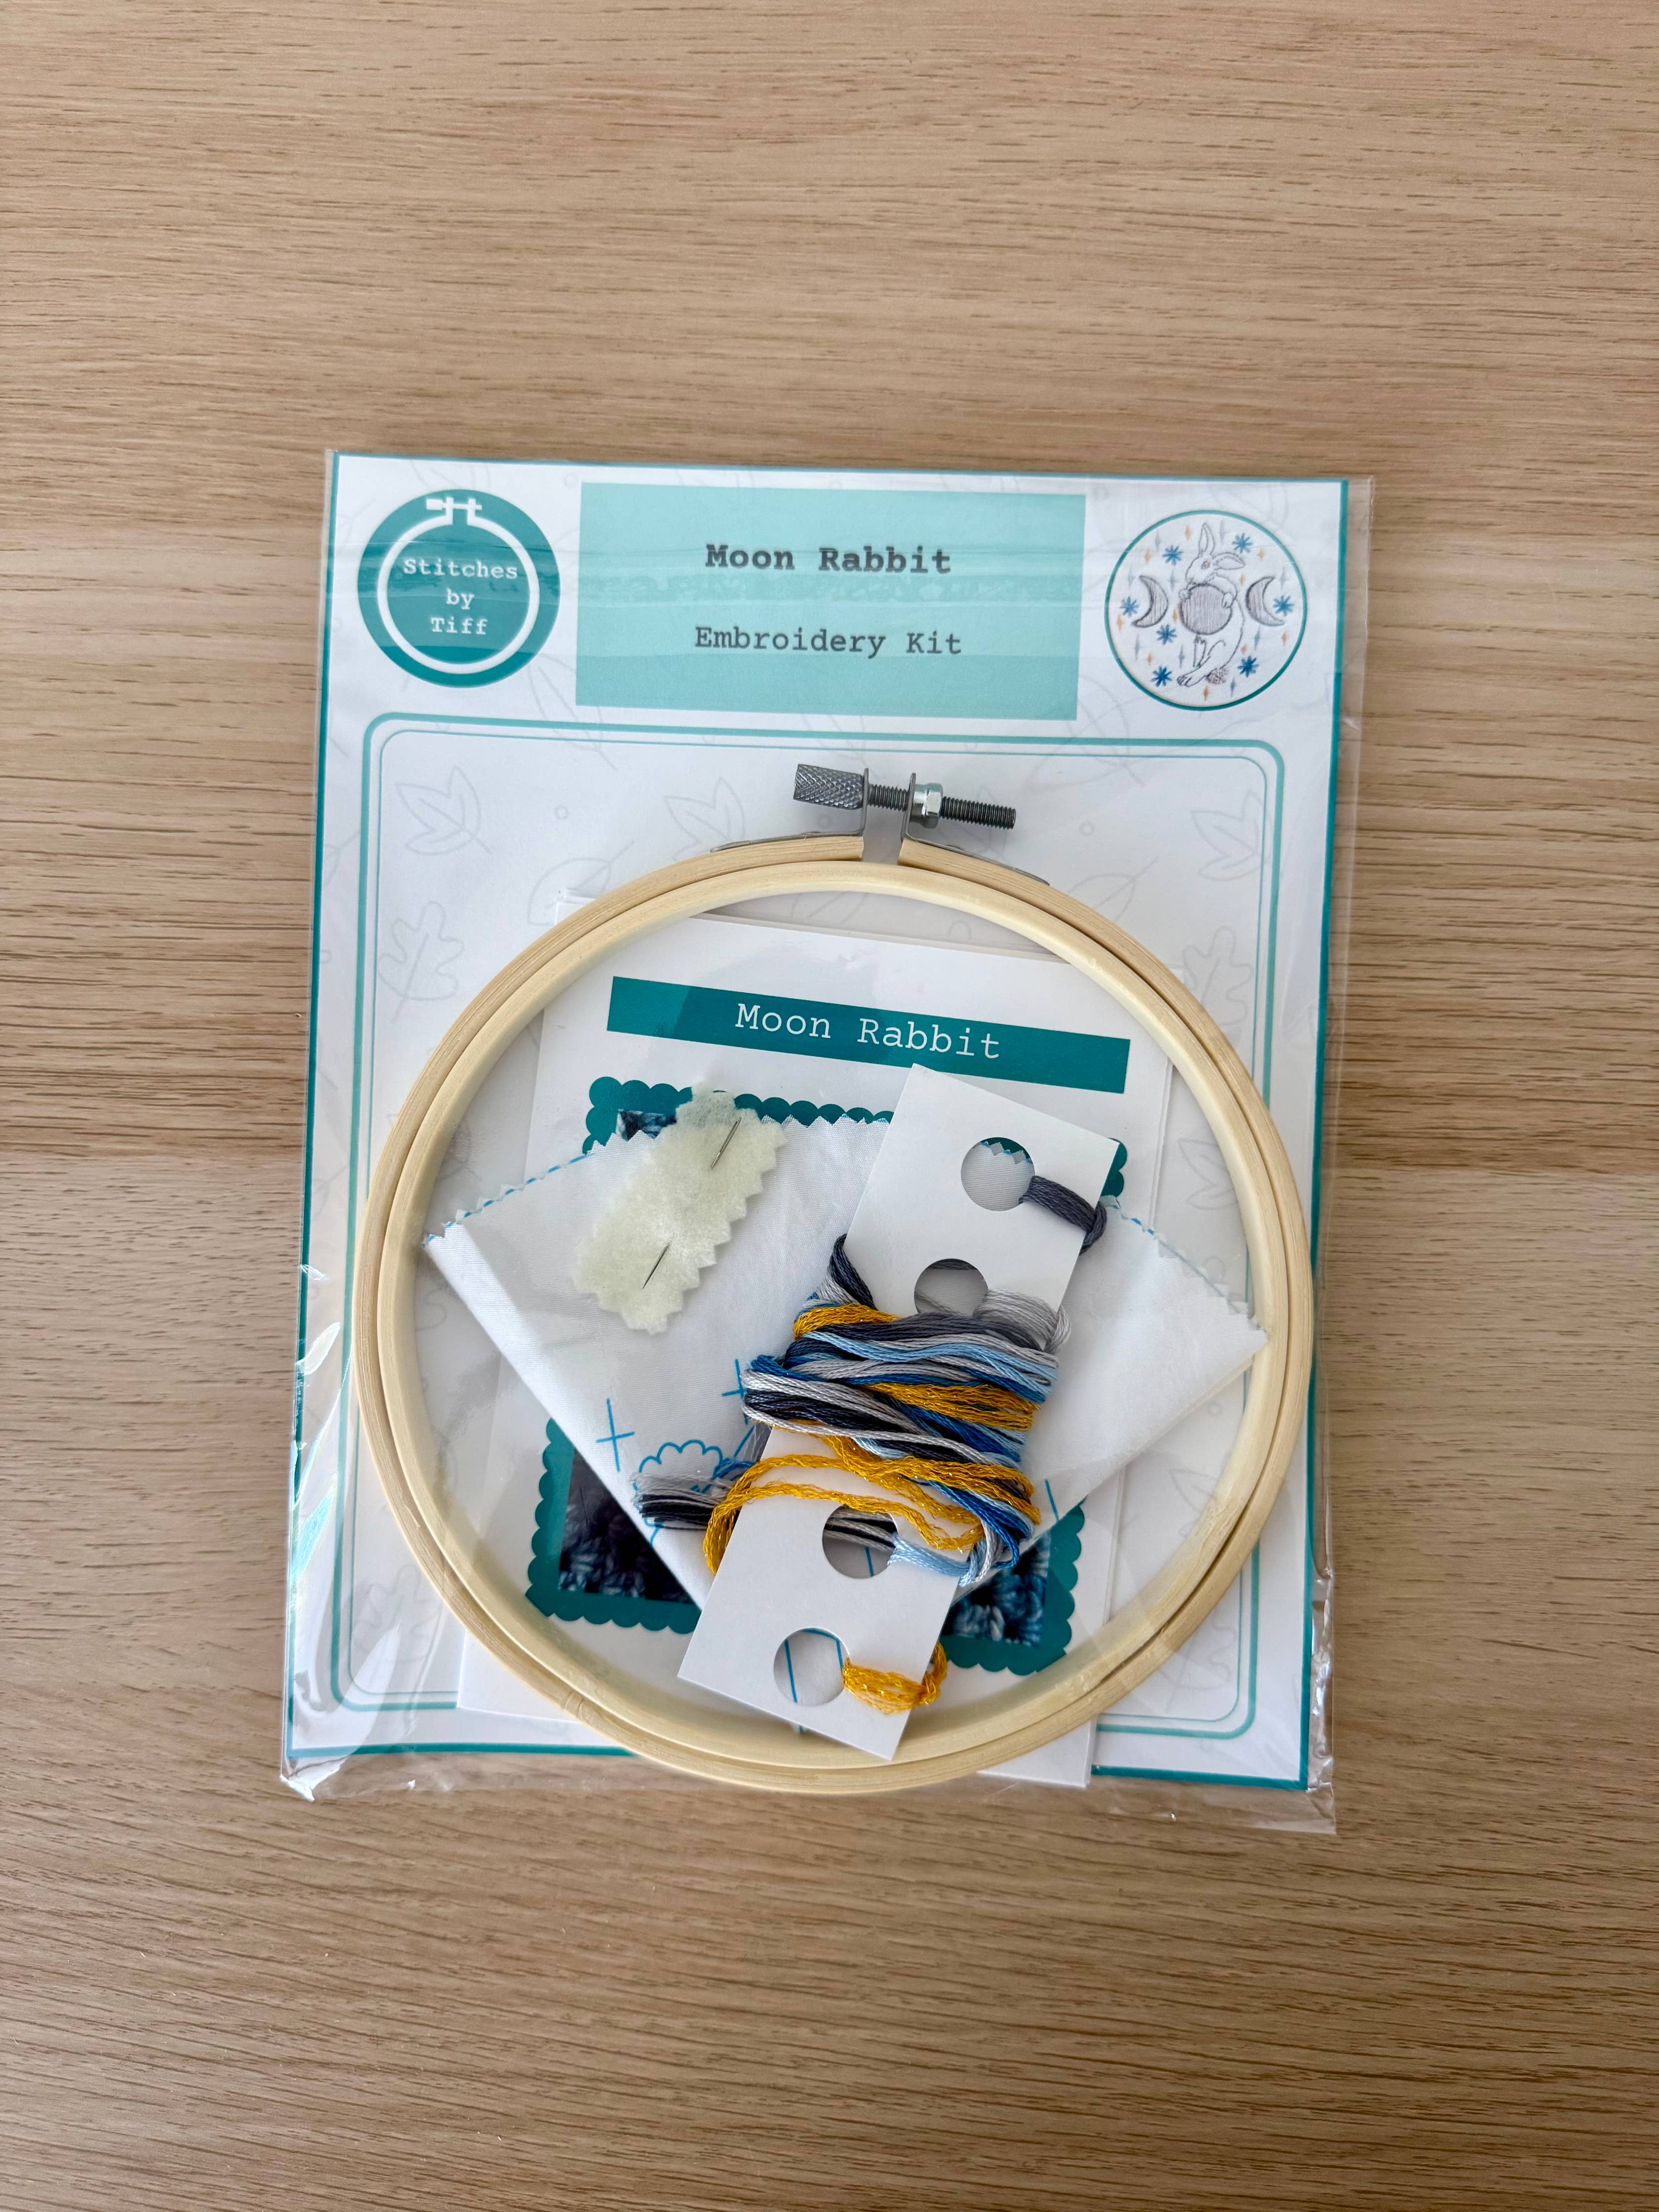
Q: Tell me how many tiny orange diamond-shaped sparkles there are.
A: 10